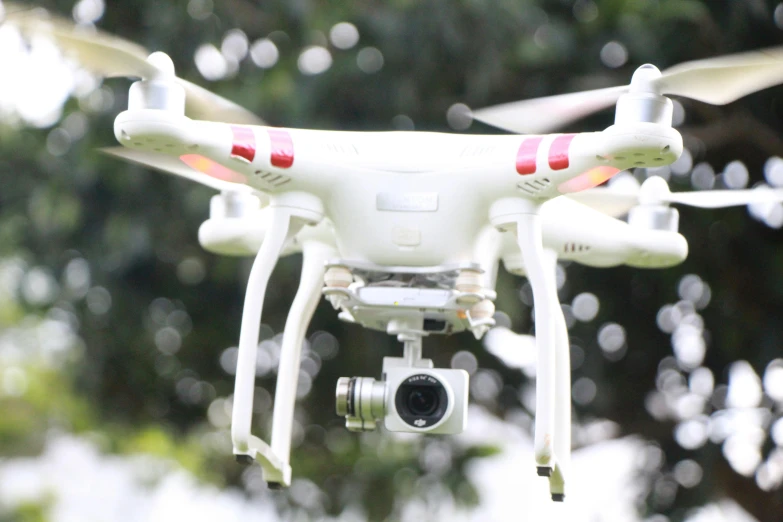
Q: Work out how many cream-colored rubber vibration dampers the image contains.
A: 3